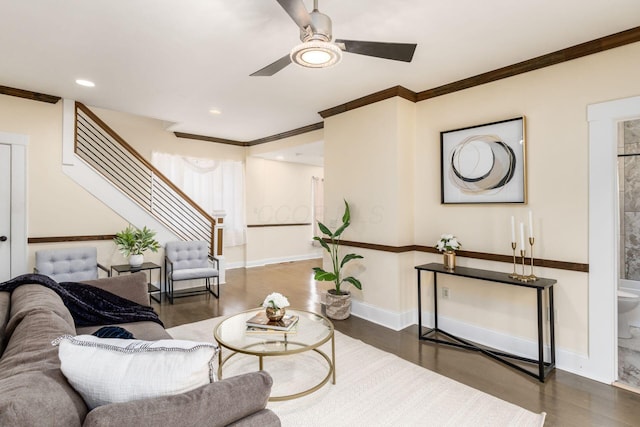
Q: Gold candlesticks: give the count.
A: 3